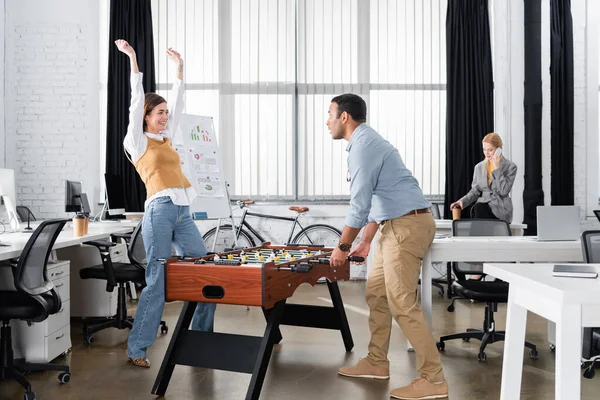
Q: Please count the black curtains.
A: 3